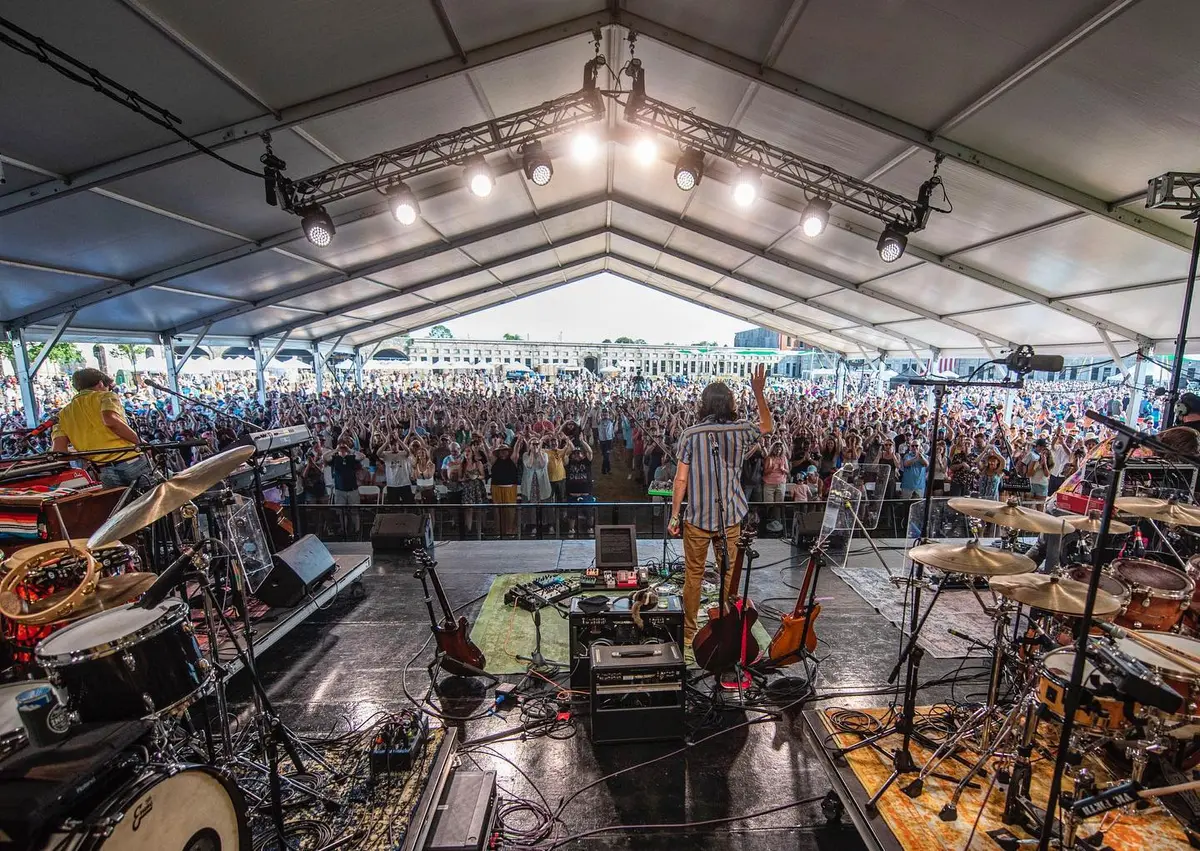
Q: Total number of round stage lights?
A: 10